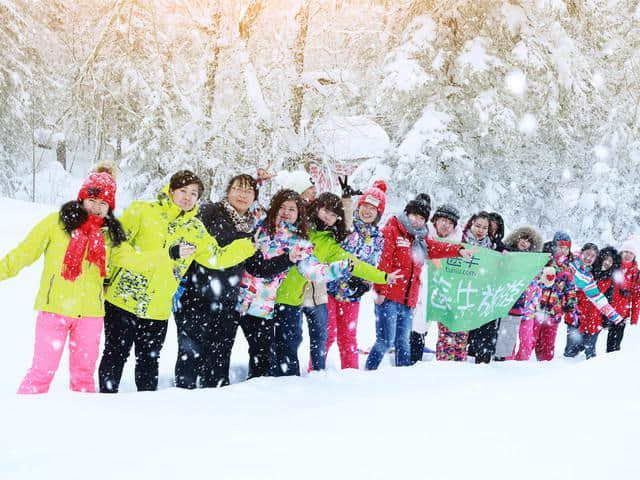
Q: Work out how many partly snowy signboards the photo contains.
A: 1